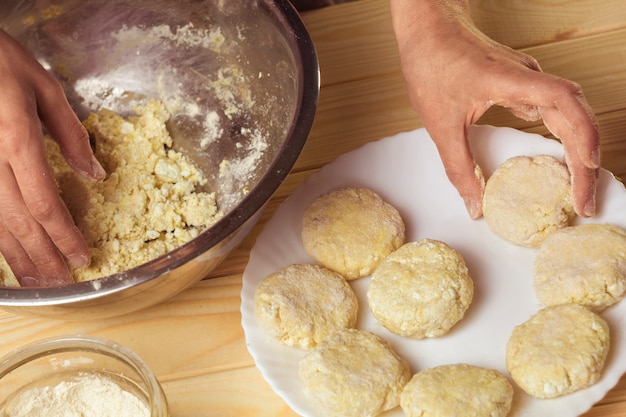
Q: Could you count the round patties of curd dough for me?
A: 8